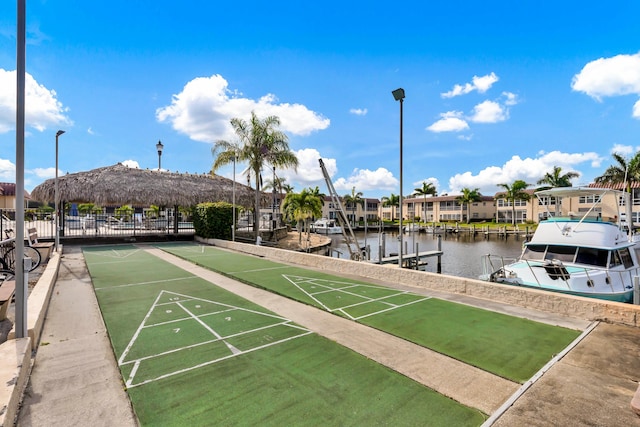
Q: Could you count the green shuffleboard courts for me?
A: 2